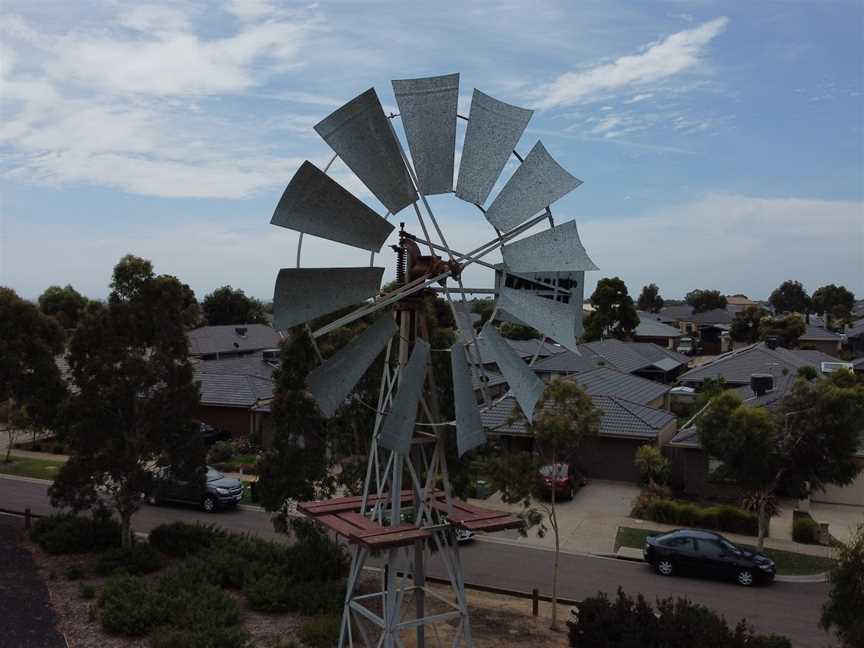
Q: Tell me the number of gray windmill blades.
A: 12